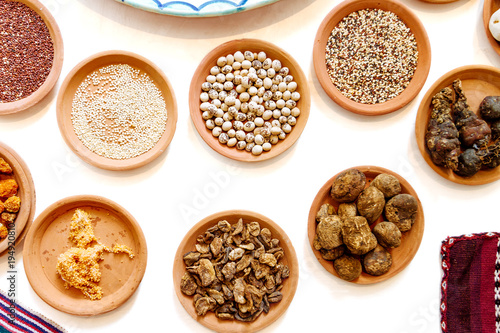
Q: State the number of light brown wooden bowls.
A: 11